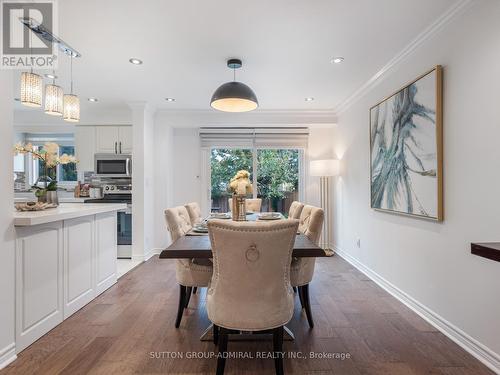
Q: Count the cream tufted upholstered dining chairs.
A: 6